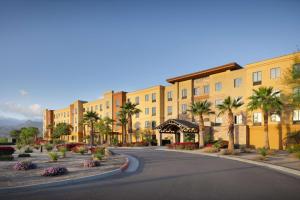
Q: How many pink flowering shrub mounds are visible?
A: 3